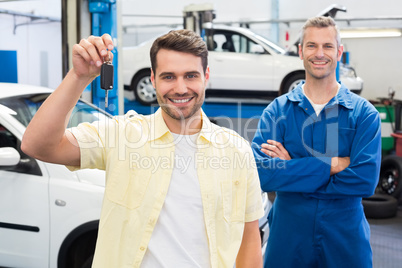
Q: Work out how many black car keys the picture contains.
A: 1